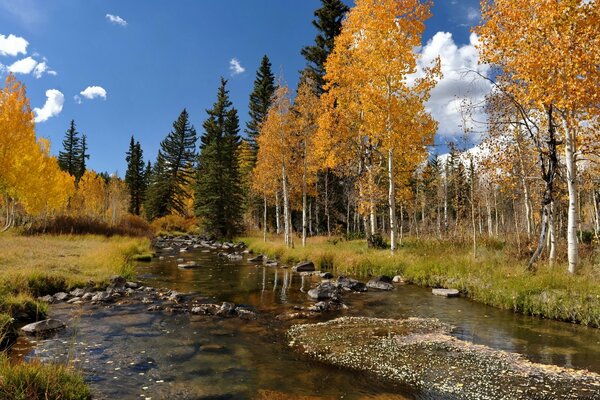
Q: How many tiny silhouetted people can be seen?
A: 0